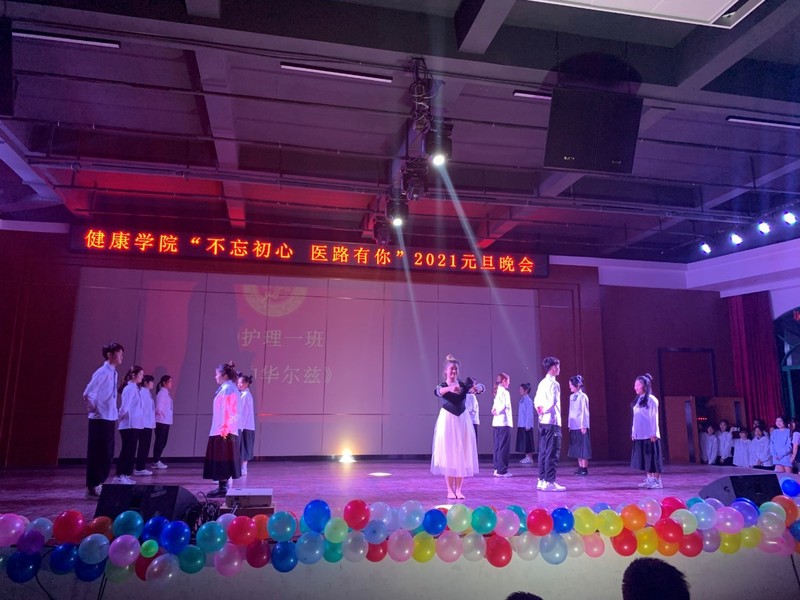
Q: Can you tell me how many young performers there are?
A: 13